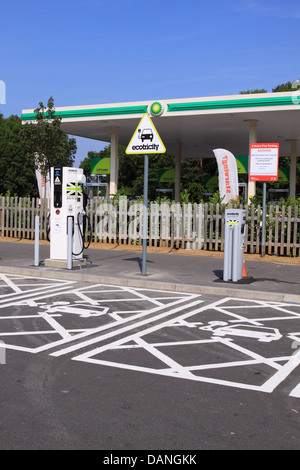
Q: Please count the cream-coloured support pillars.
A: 4